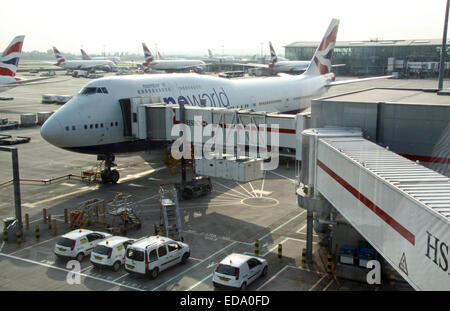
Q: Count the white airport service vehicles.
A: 4